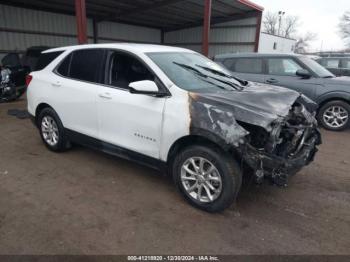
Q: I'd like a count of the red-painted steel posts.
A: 3